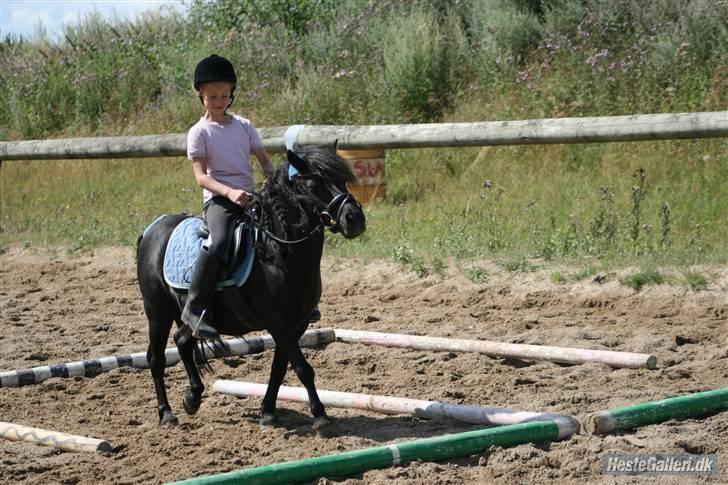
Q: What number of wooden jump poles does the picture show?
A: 6